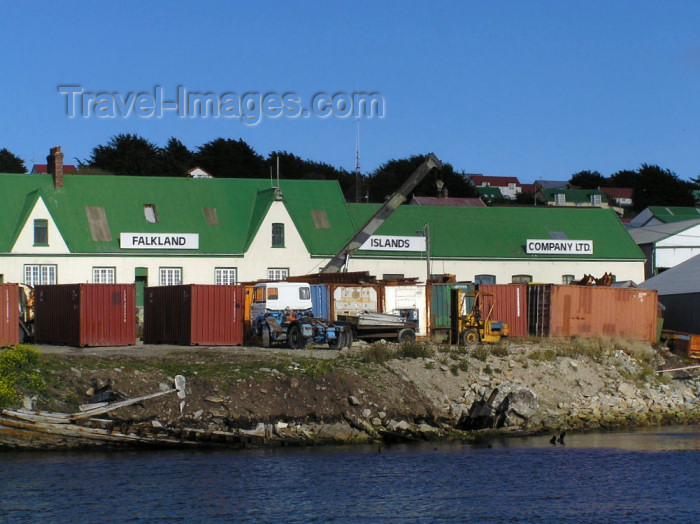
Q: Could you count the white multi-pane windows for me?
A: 5